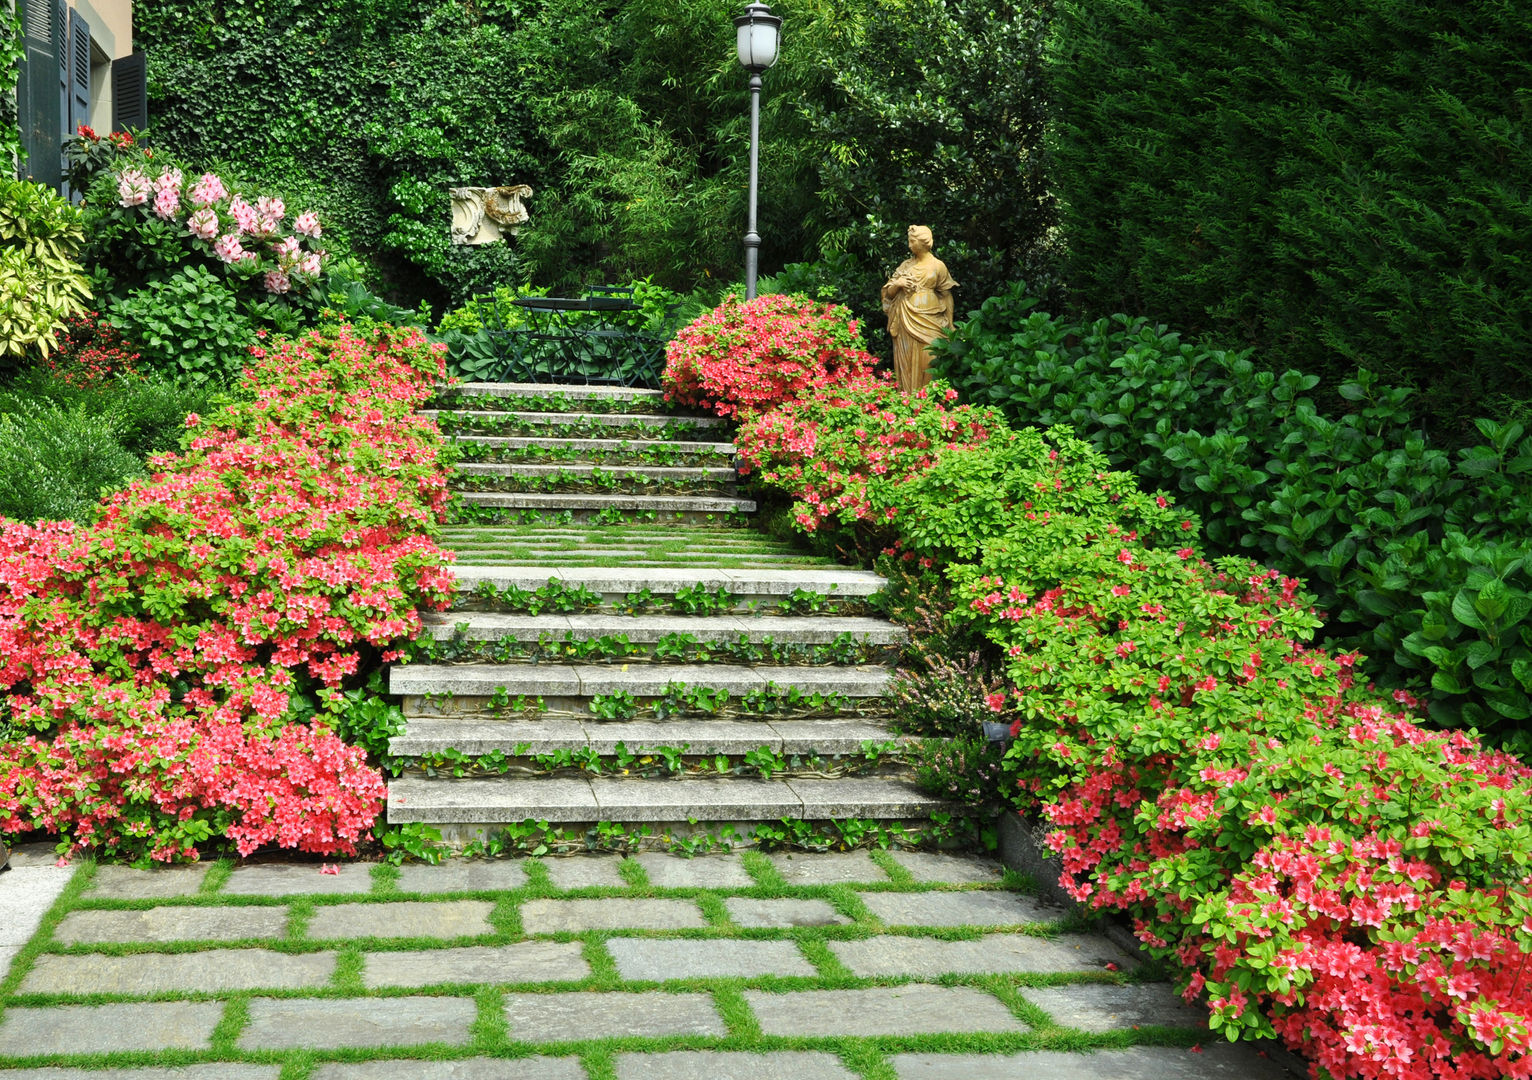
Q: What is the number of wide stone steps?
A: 10